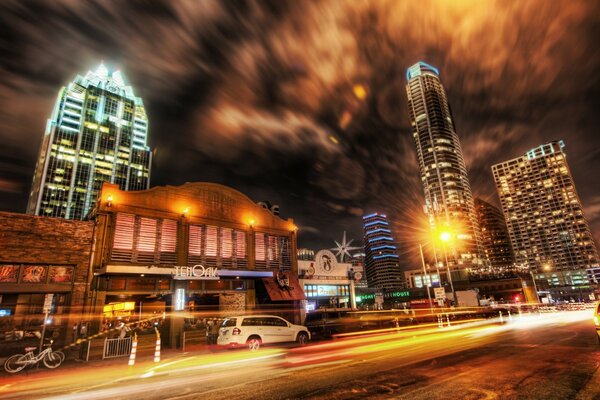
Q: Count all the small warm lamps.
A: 4